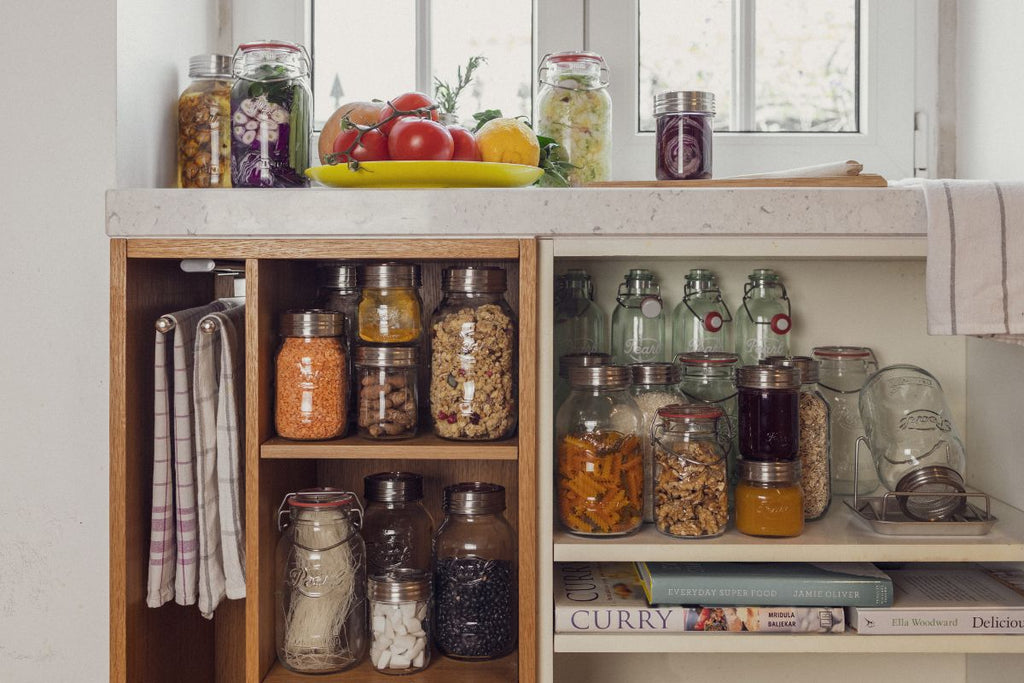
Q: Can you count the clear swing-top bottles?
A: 4